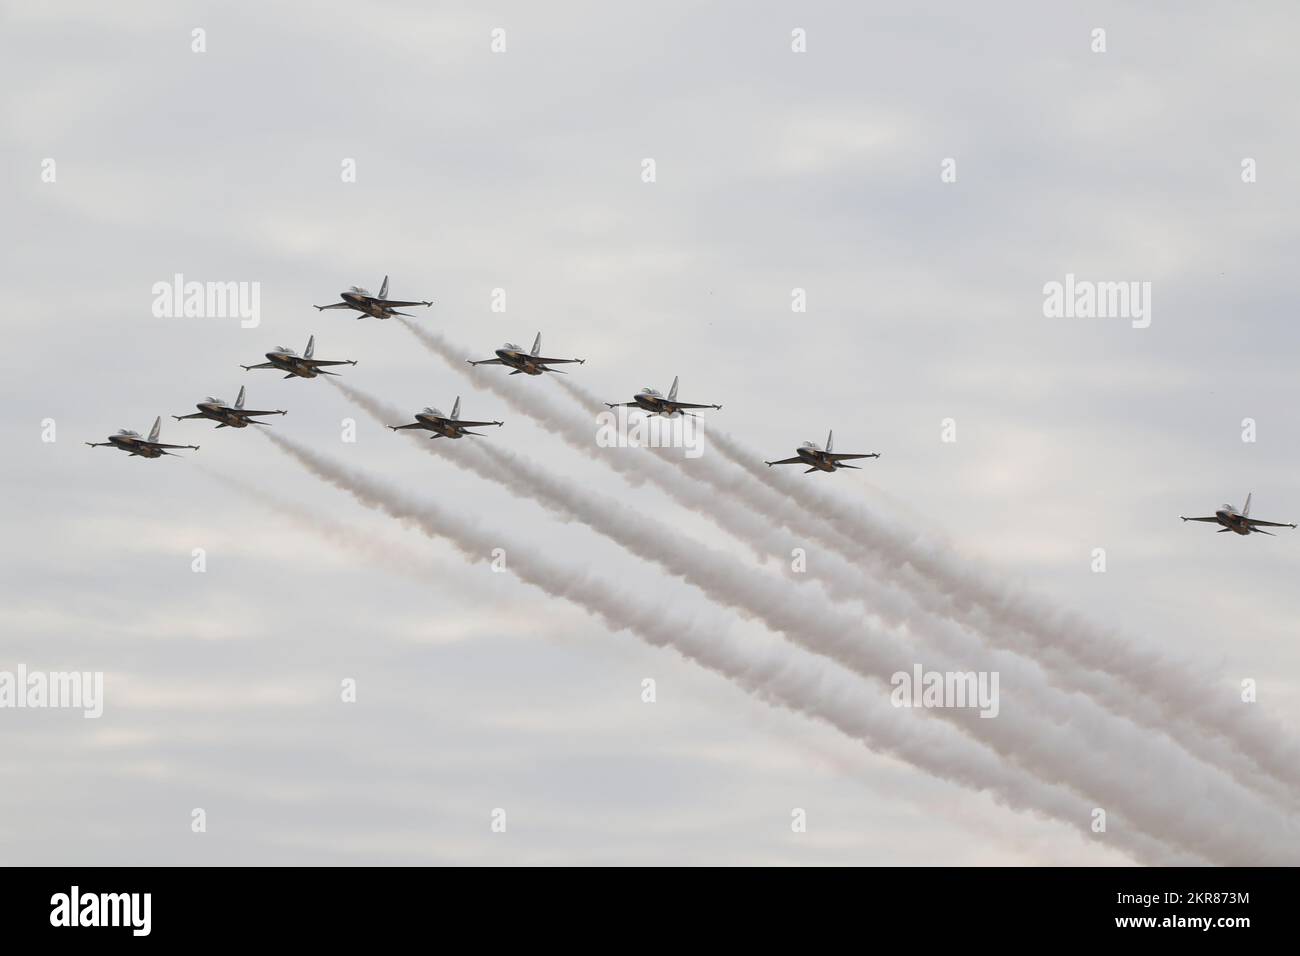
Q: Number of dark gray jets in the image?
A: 9